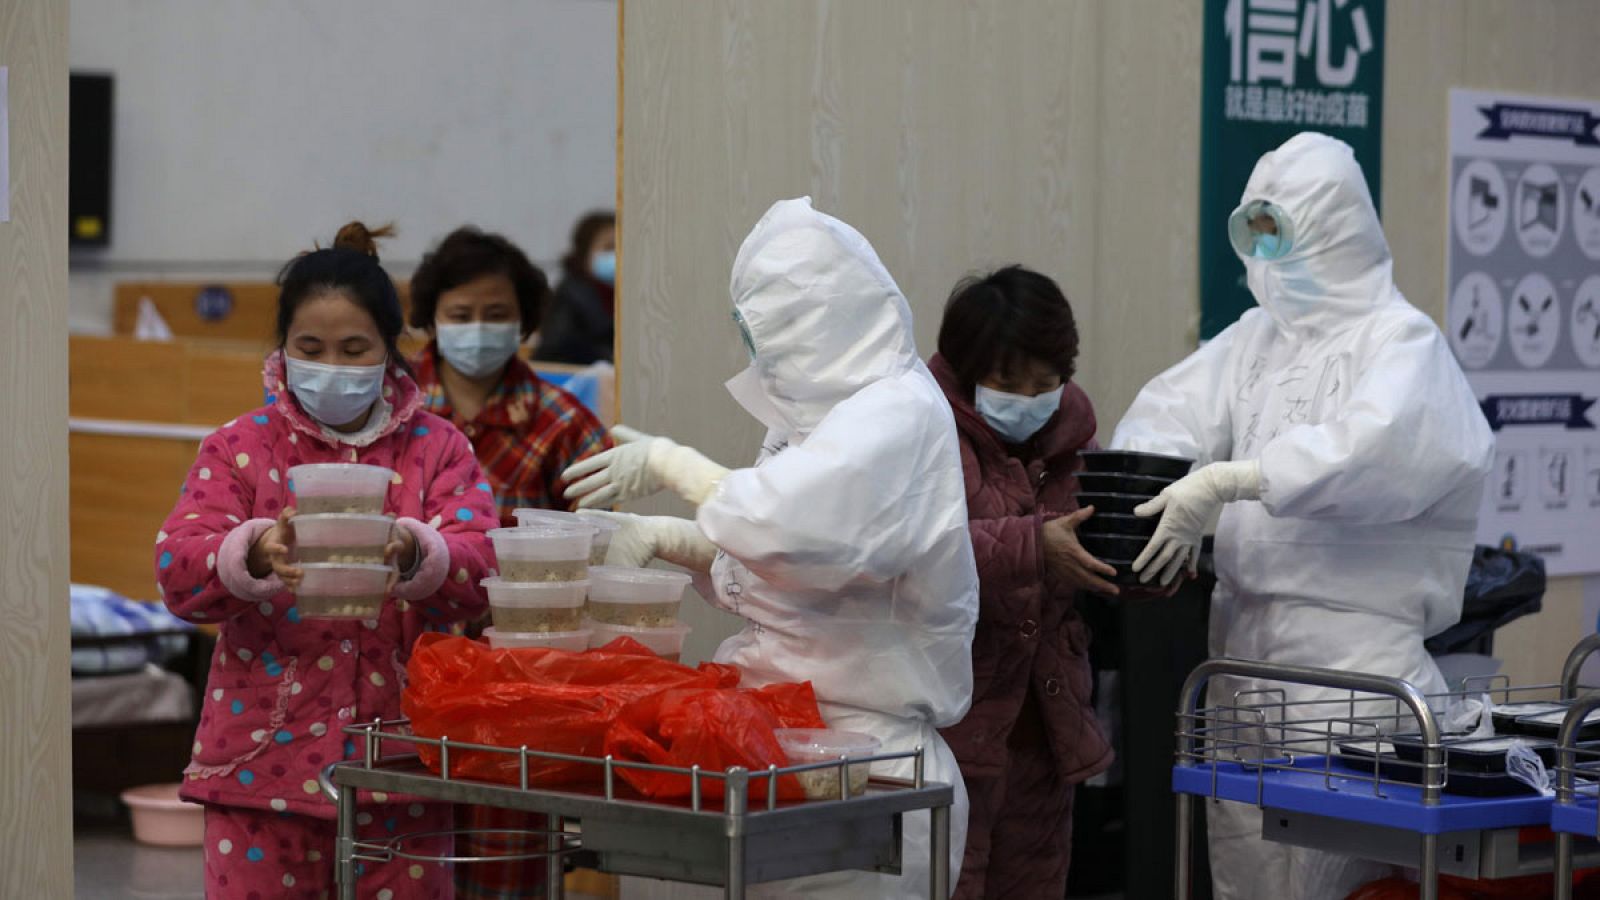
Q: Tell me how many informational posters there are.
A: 2